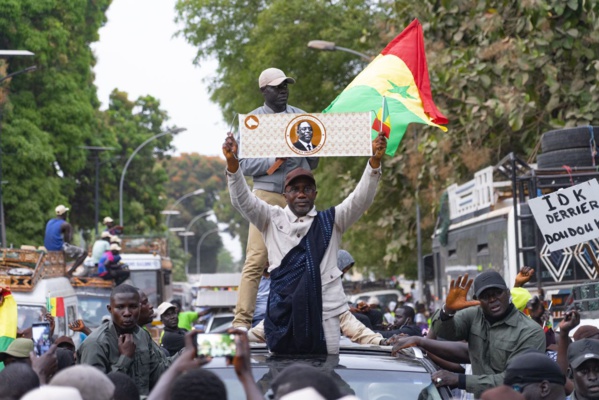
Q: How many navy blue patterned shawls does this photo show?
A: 1